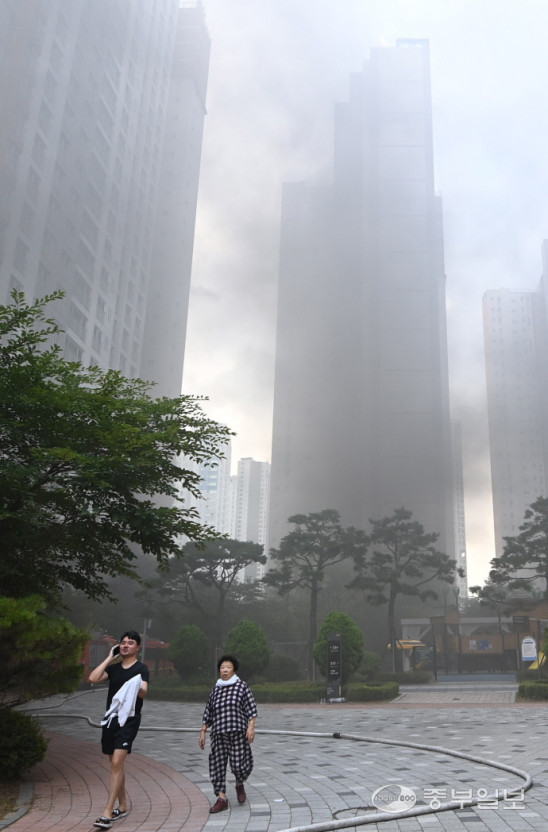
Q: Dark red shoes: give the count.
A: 2